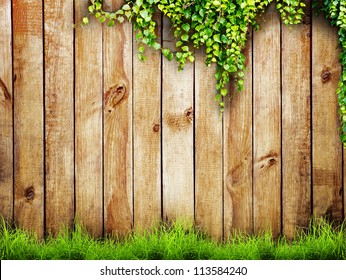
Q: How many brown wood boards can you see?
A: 12